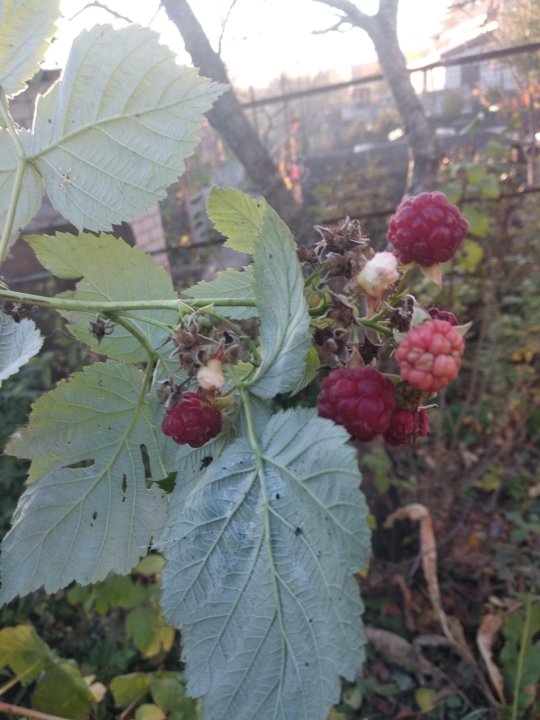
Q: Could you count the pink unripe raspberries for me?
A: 1